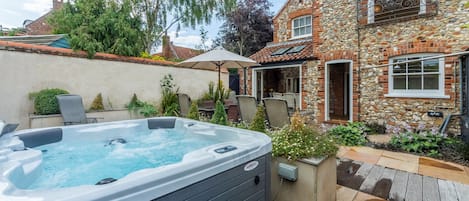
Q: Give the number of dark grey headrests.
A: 2